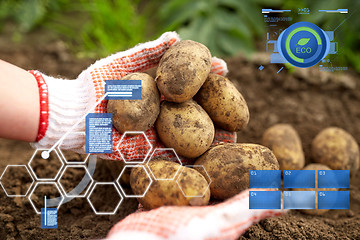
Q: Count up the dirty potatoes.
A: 9